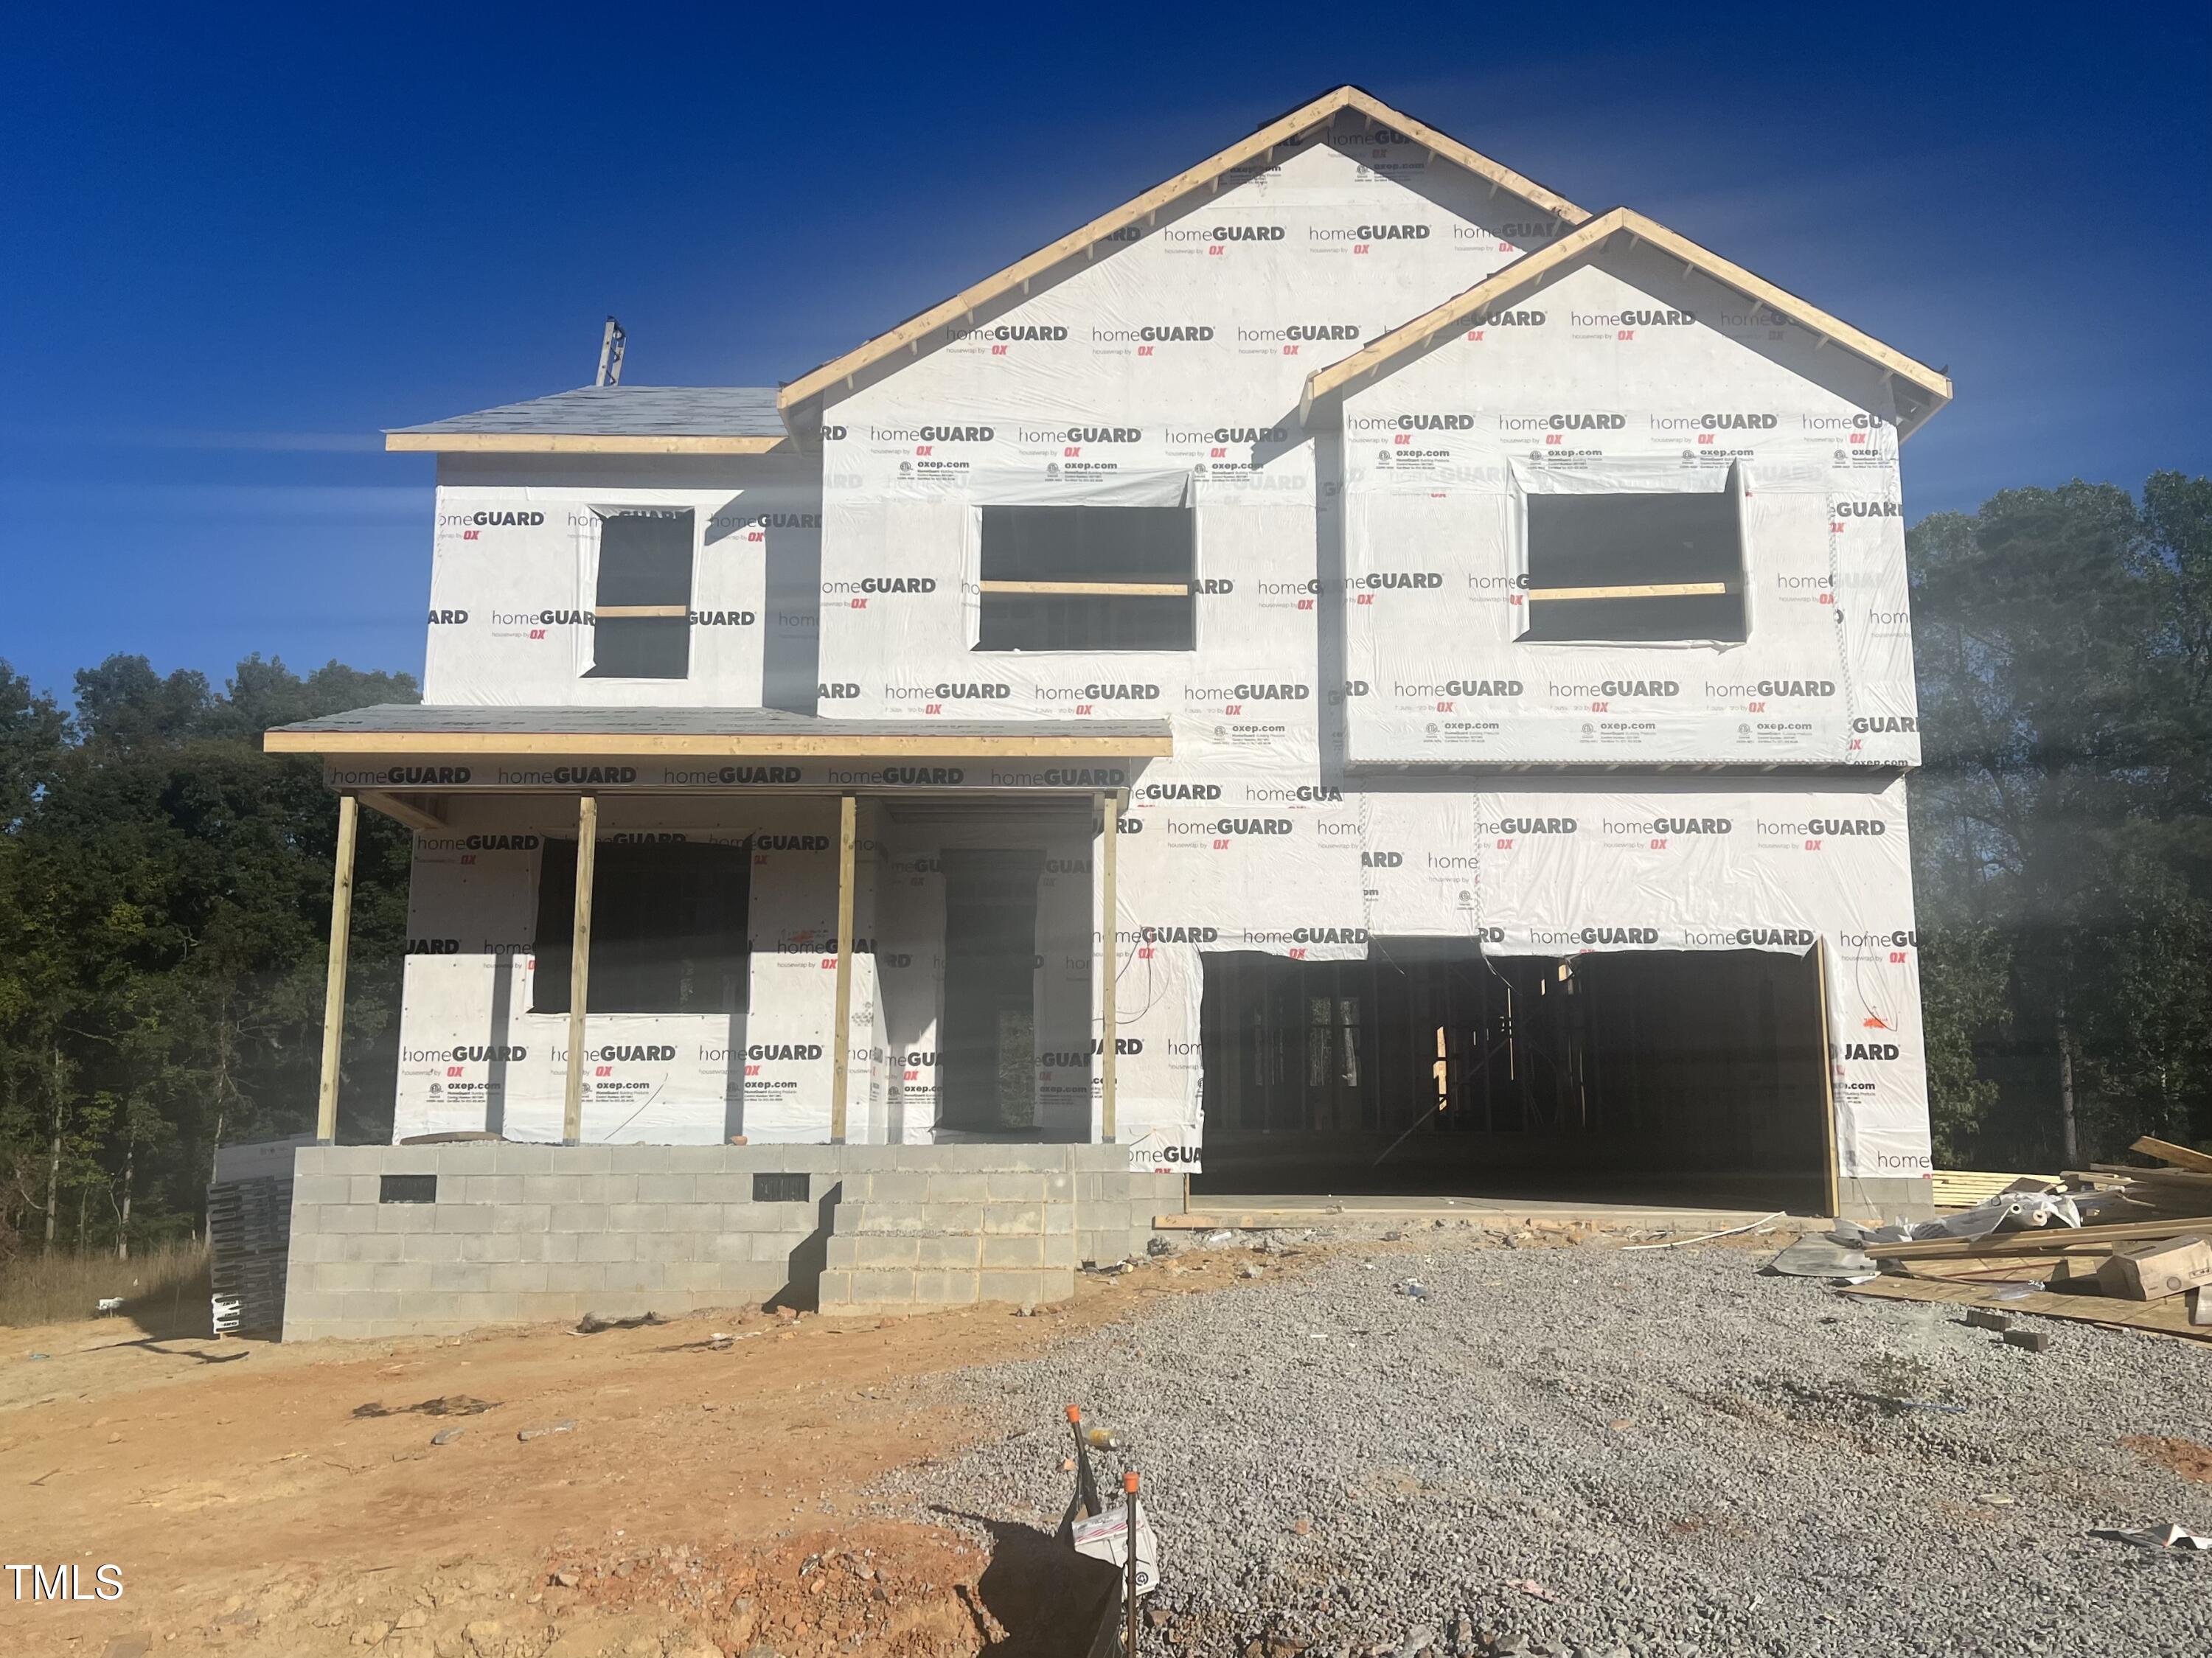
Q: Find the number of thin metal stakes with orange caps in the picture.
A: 2